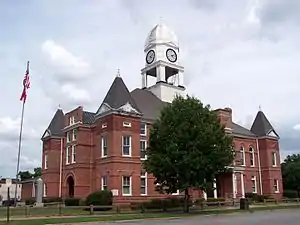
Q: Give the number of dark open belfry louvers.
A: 2